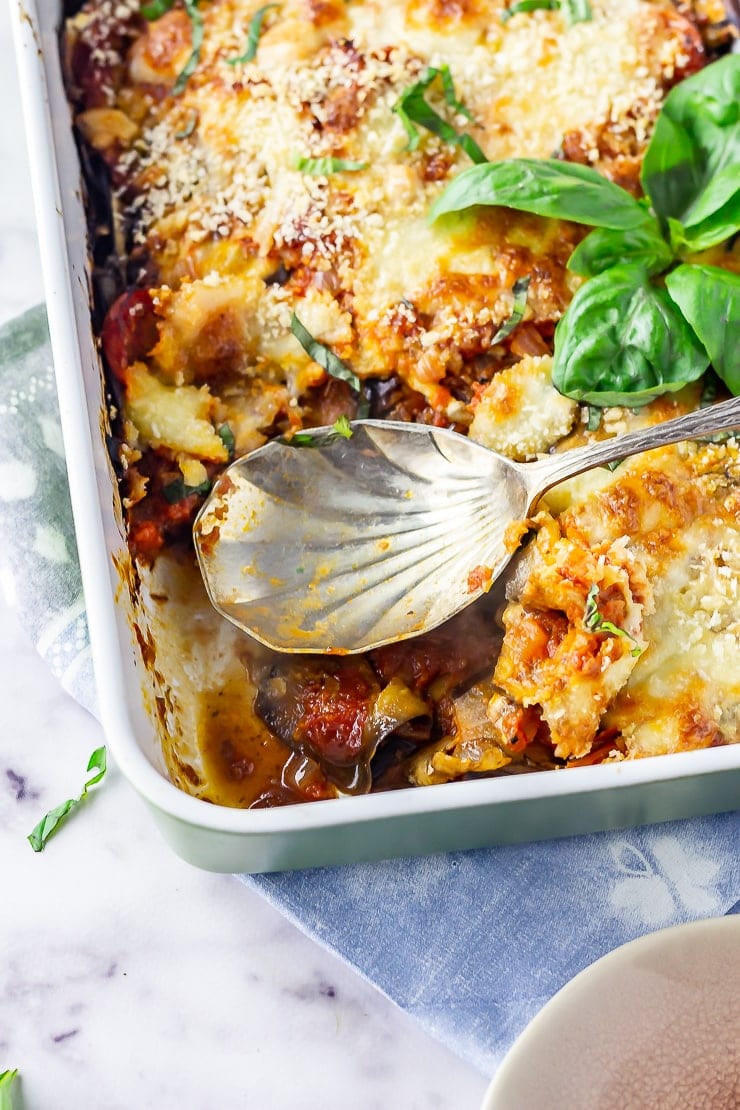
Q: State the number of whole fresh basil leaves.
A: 6